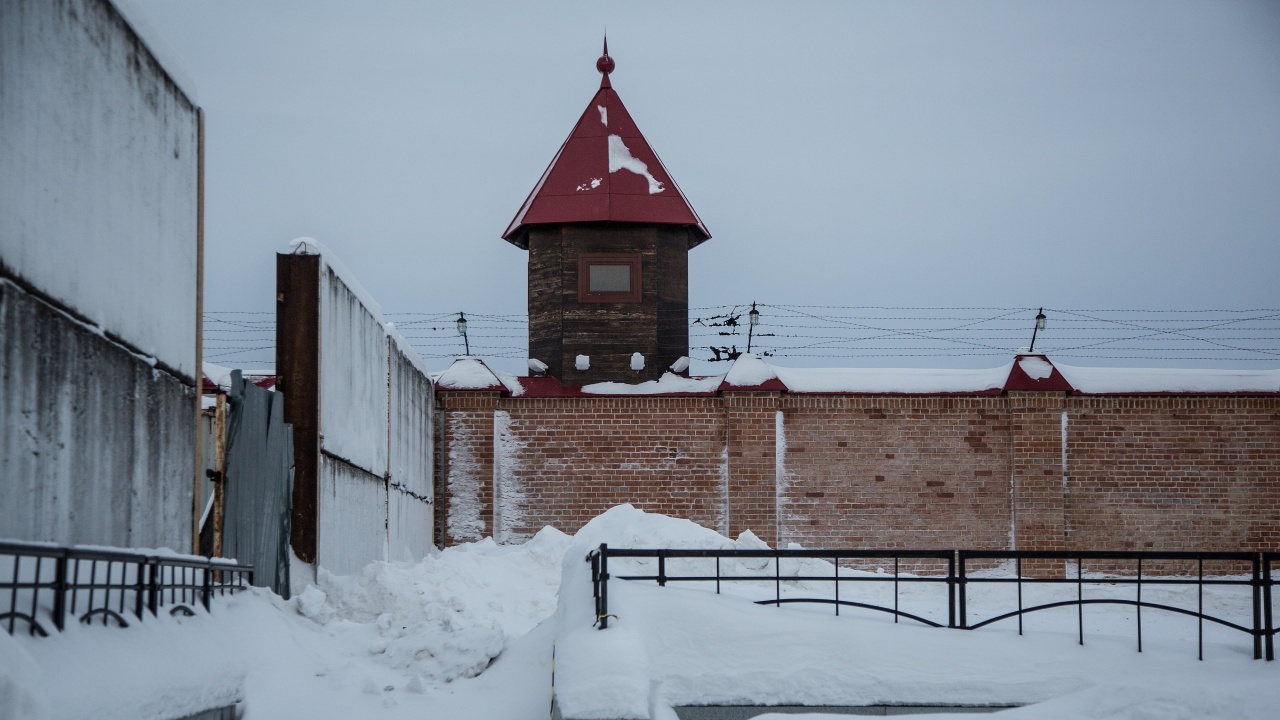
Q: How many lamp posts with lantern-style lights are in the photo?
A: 3